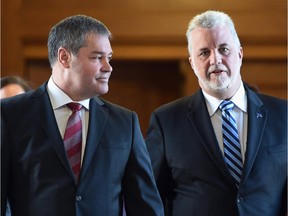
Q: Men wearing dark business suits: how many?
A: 2